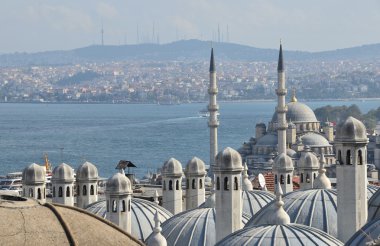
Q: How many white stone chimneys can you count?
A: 10